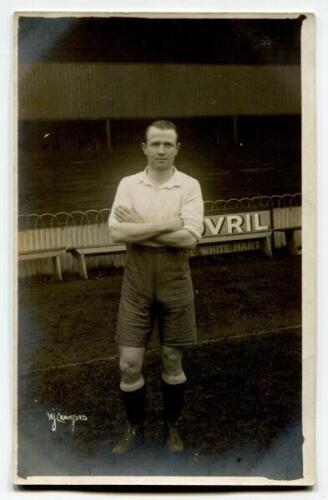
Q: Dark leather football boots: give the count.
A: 2